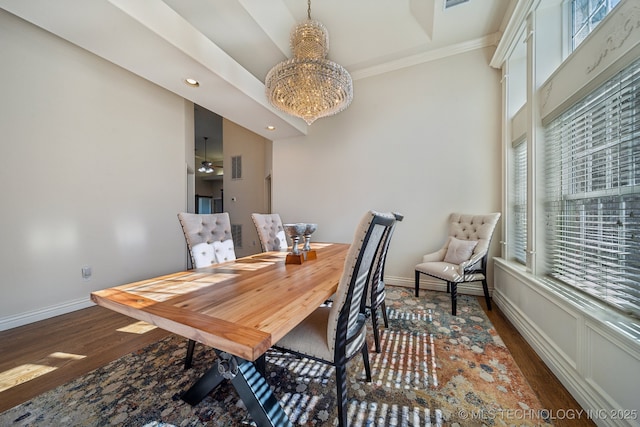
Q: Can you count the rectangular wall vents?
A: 2